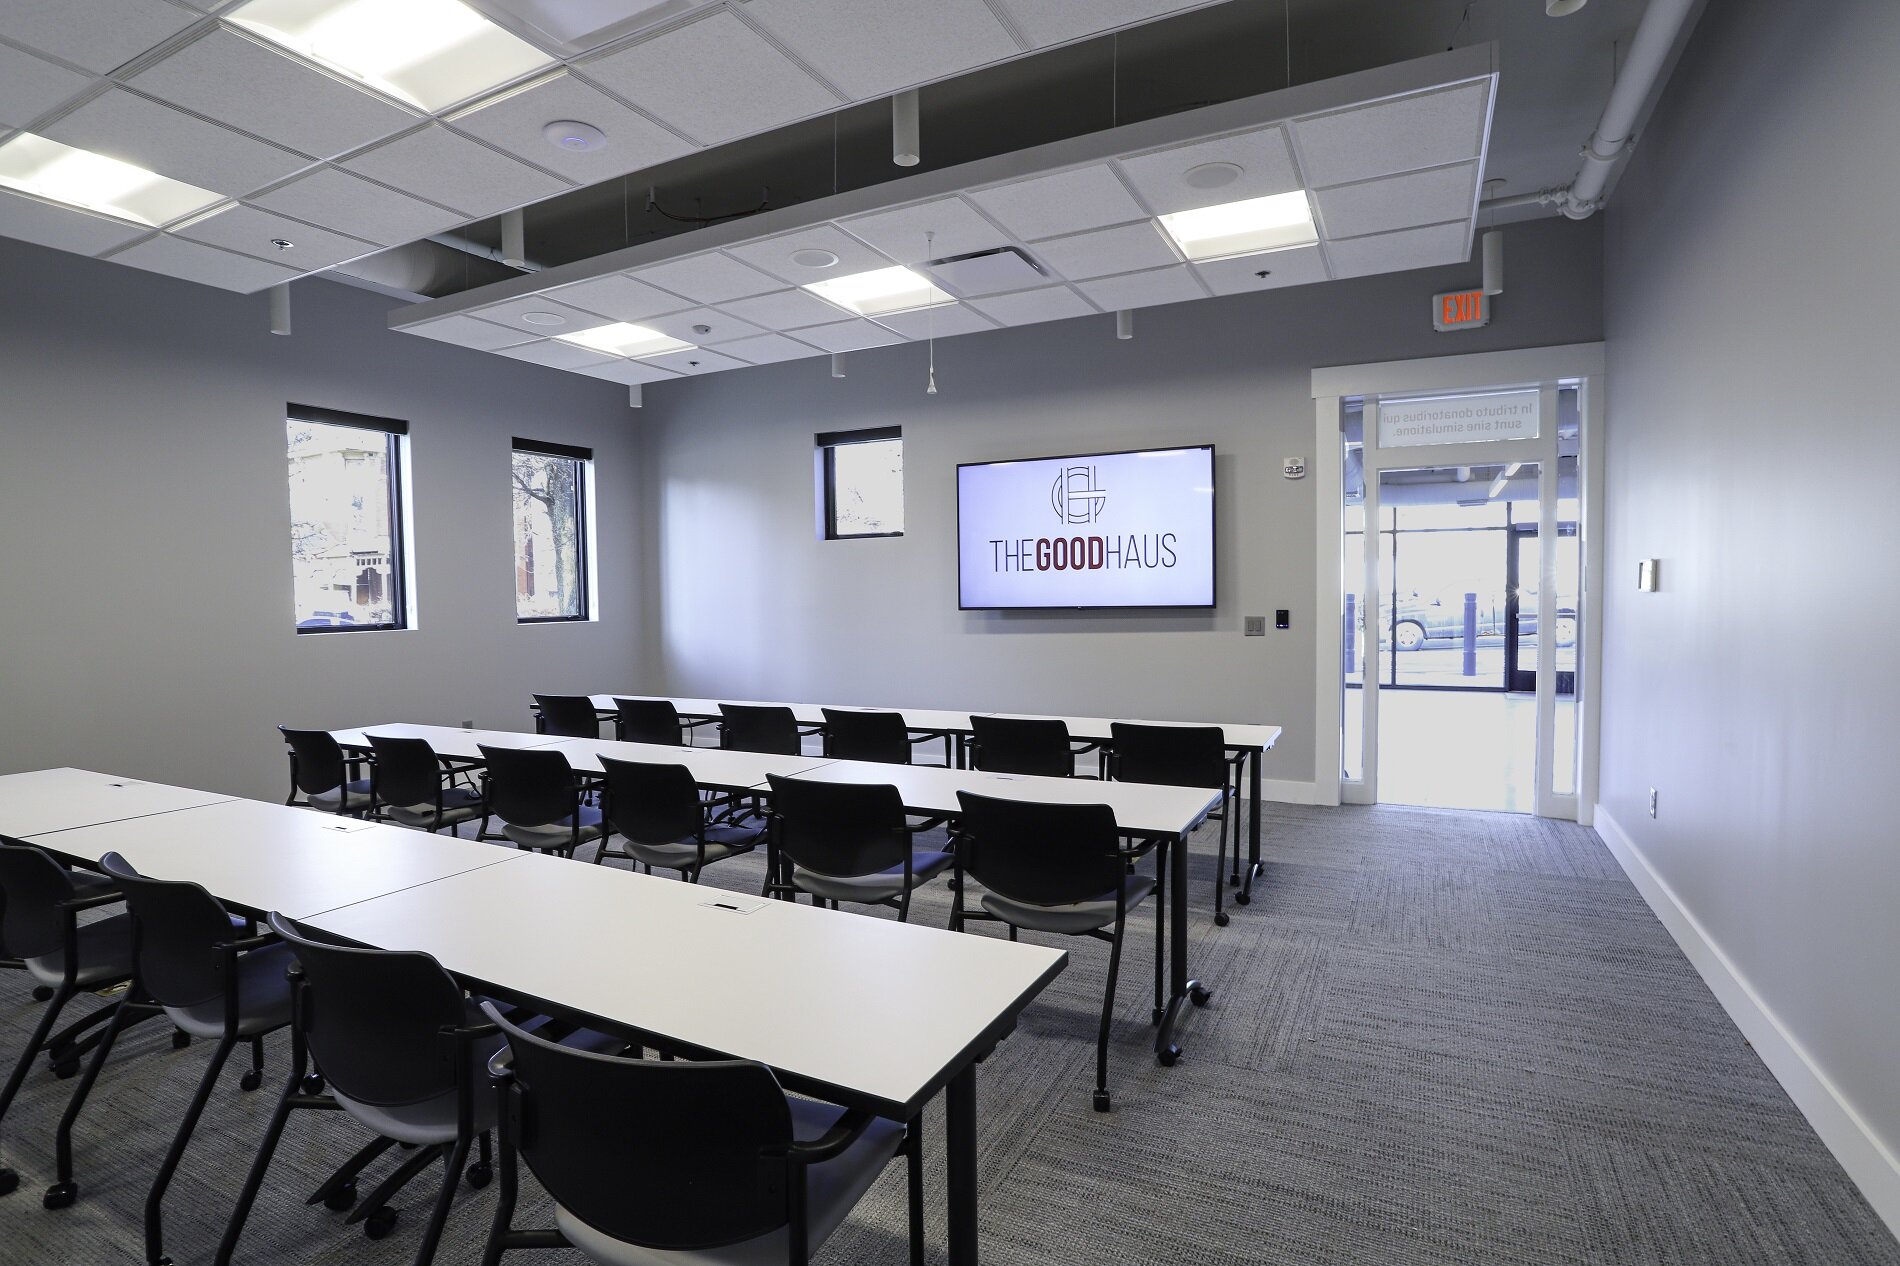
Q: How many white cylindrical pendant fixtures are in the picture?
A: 8